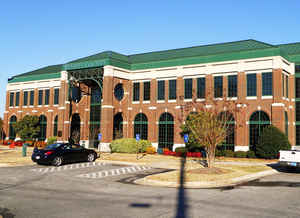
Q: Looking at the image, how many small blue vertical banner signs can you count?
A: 3